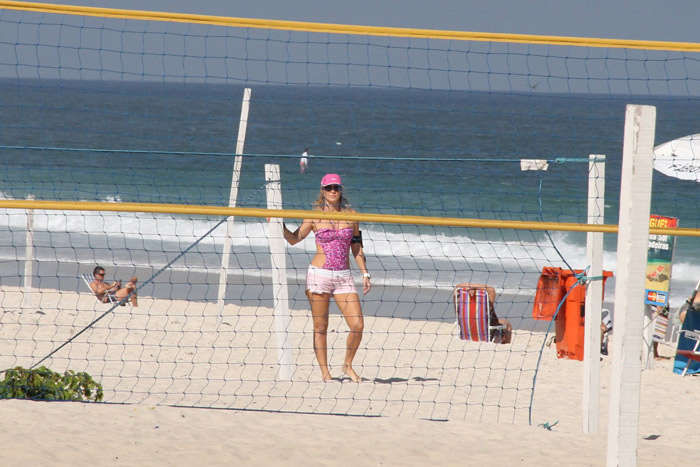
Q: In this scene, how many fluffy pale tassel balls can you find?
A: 0